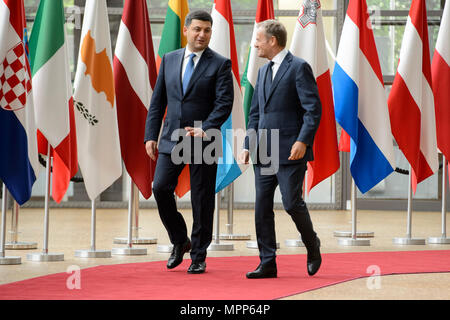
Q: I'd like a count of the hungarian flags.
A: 1